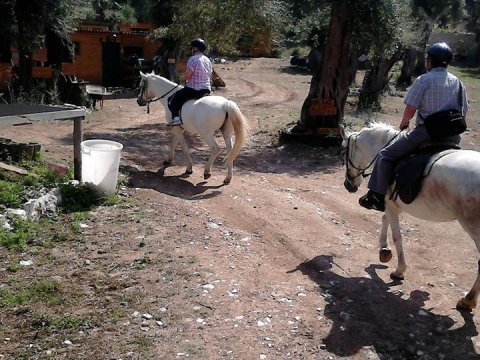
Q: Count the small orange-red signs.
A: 2